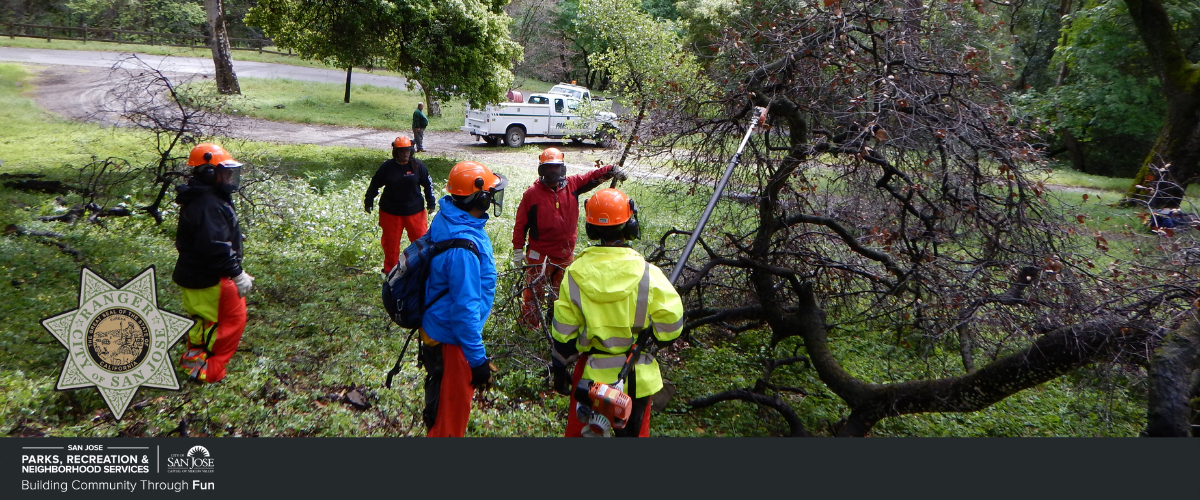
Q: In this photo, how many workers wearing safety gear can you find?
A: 5